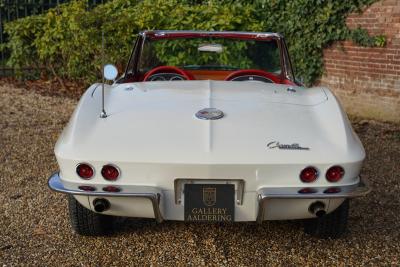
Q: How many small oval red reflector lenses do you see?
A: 4